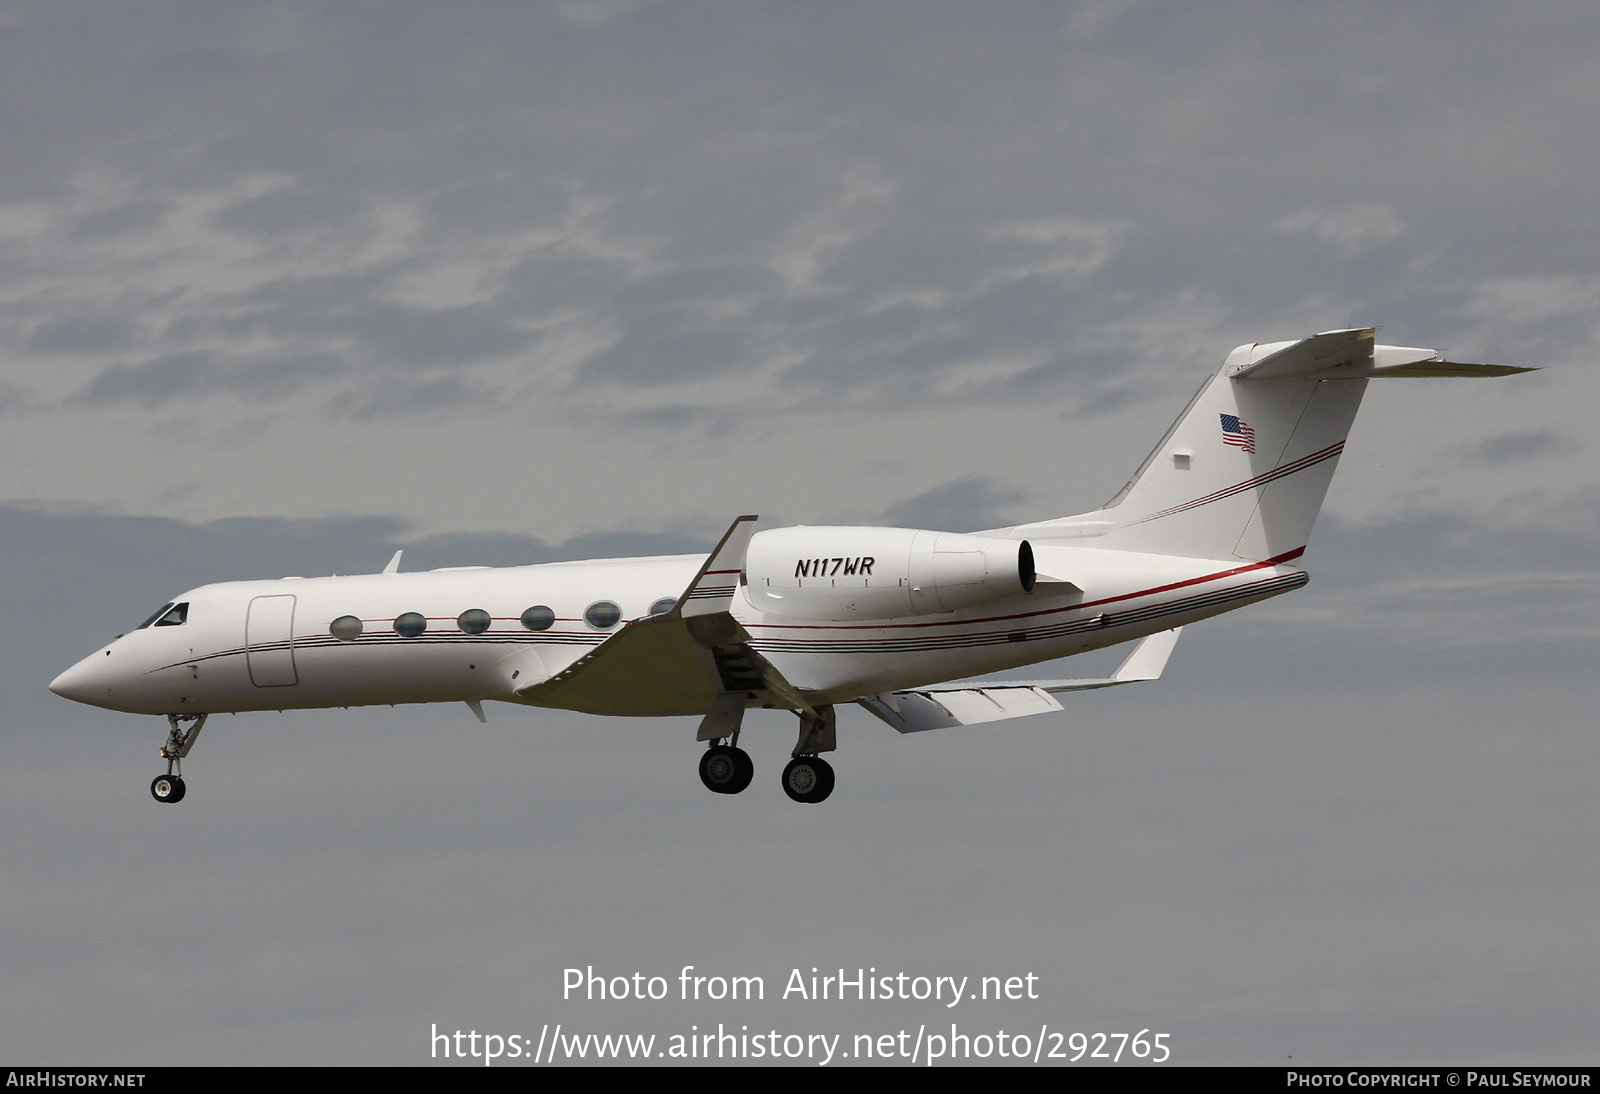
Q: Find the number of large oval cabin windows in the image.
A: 6